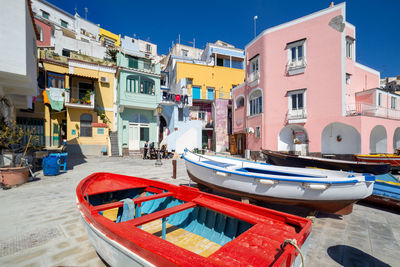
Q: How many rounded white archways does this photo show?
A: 4